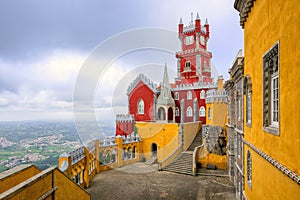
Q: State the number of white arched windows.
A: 7